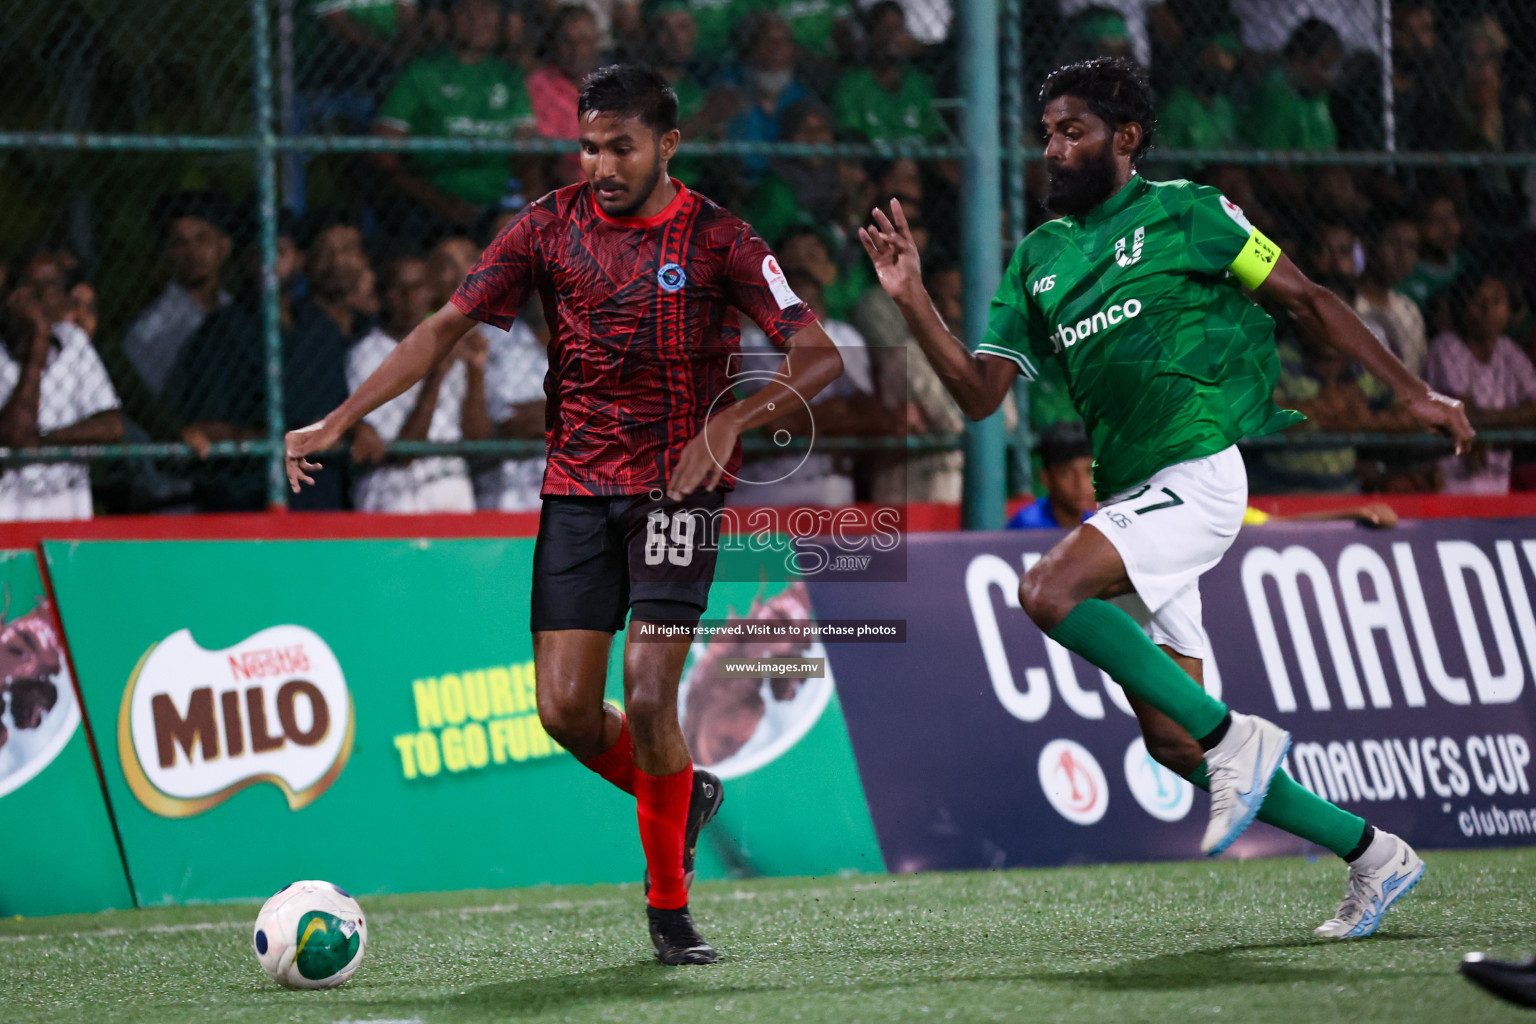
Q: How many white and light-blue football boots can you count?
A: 2